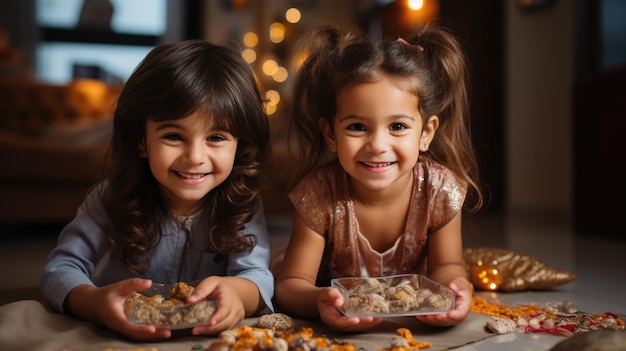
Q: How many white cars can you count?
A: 0